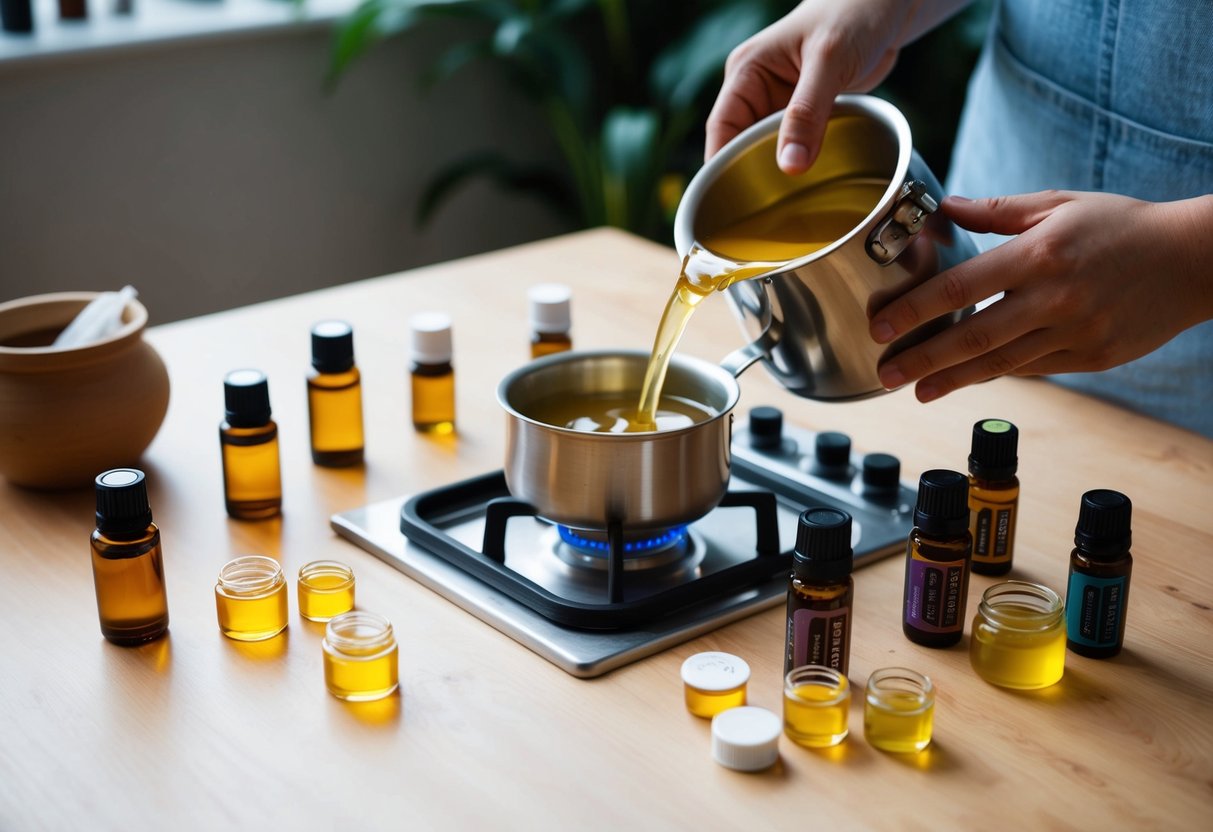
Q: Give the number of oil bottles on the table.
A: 9